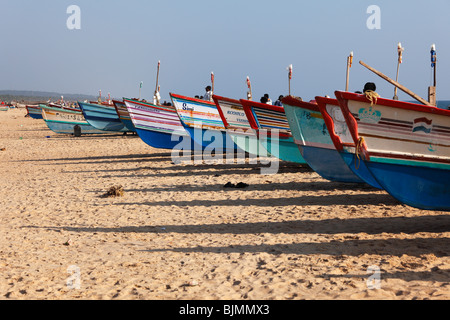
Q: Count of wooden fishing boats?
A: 11